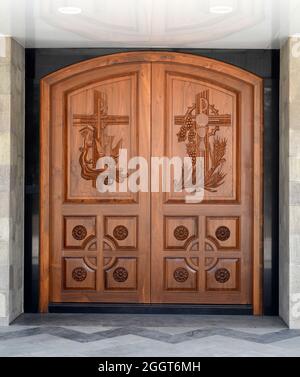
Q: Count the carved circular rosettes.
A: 8